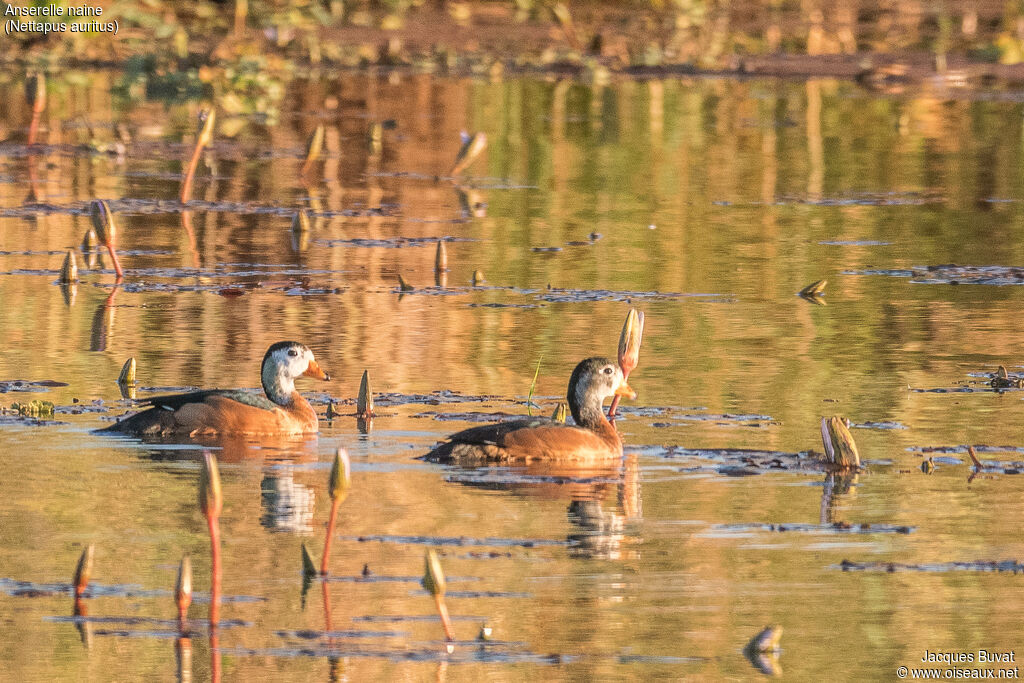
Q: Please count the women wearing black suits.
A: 0